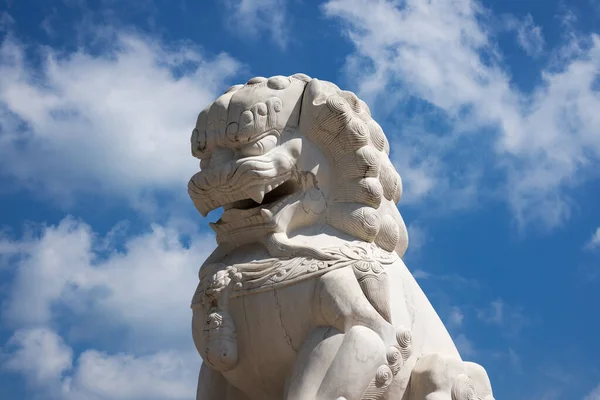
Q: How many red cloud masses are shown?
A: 0